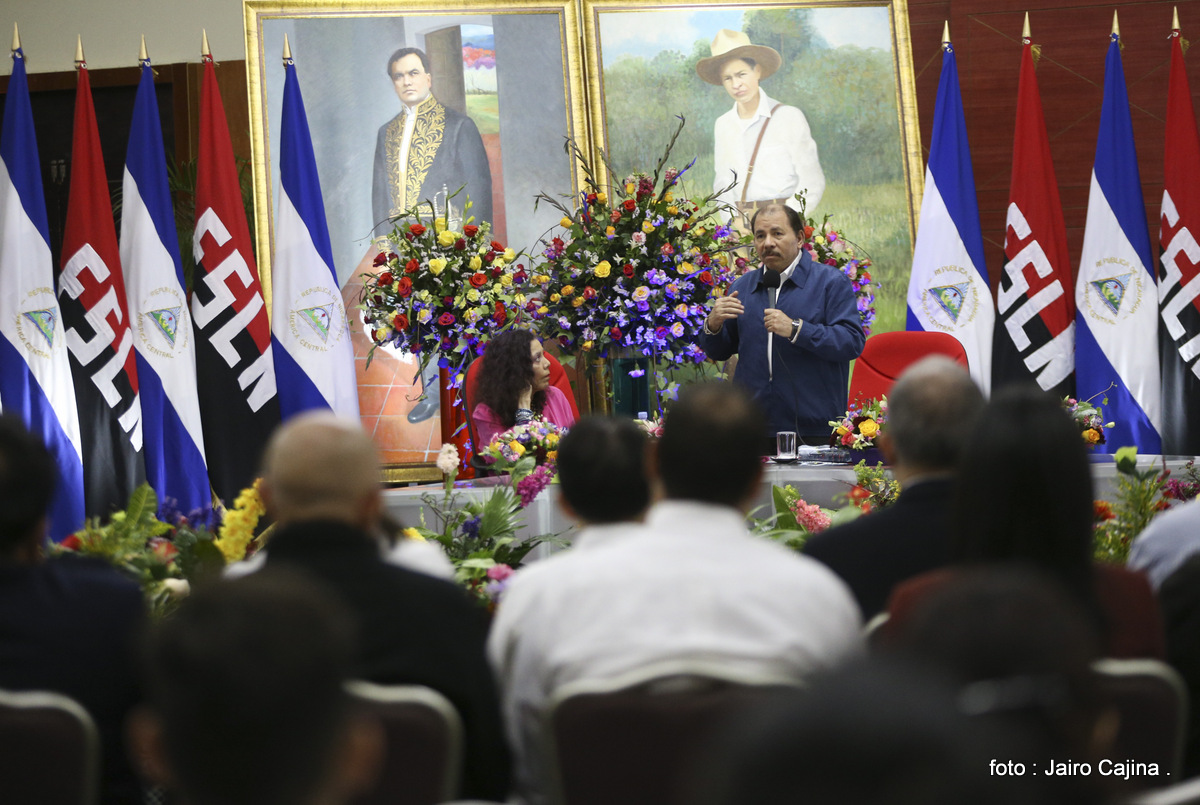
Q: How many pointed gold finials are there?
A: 9